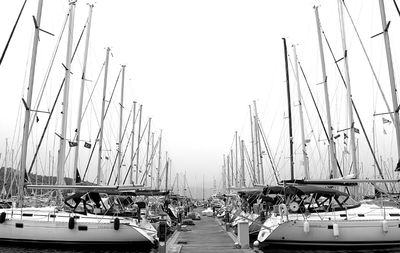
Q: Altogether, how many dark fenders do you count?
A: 3